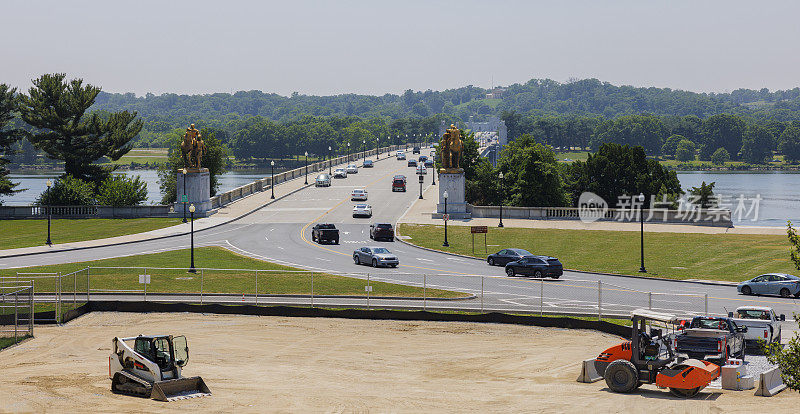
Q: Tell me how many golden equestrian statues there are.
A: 2